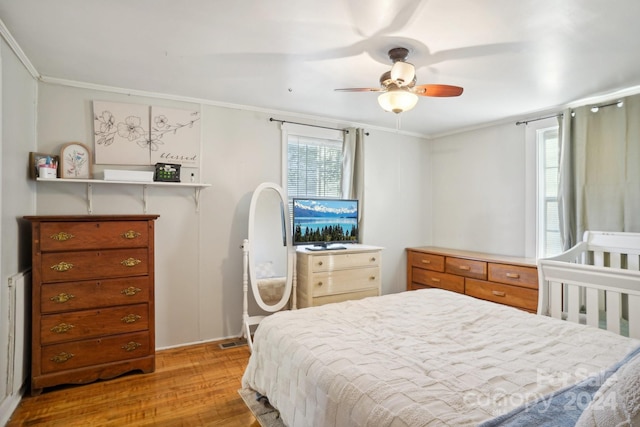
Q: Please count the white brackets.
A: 3